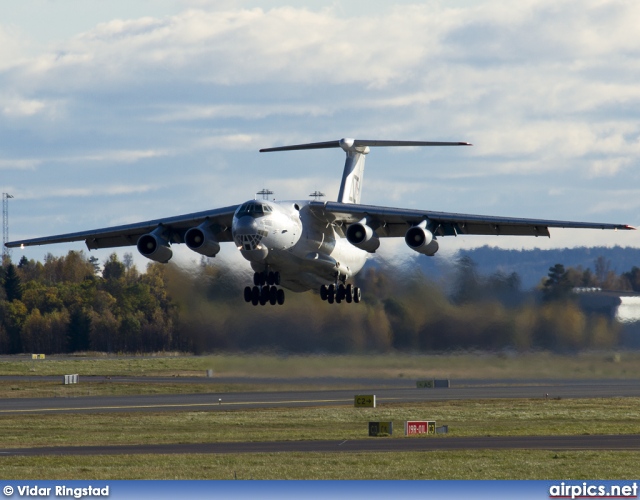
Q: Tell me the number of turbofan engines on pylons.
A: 4